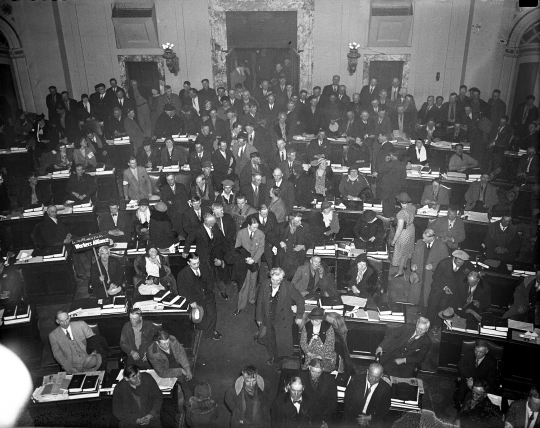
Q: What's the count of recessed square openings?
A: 2